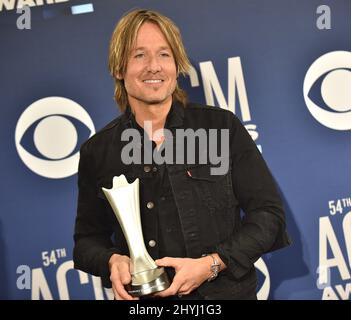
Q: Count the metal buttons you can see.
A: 3